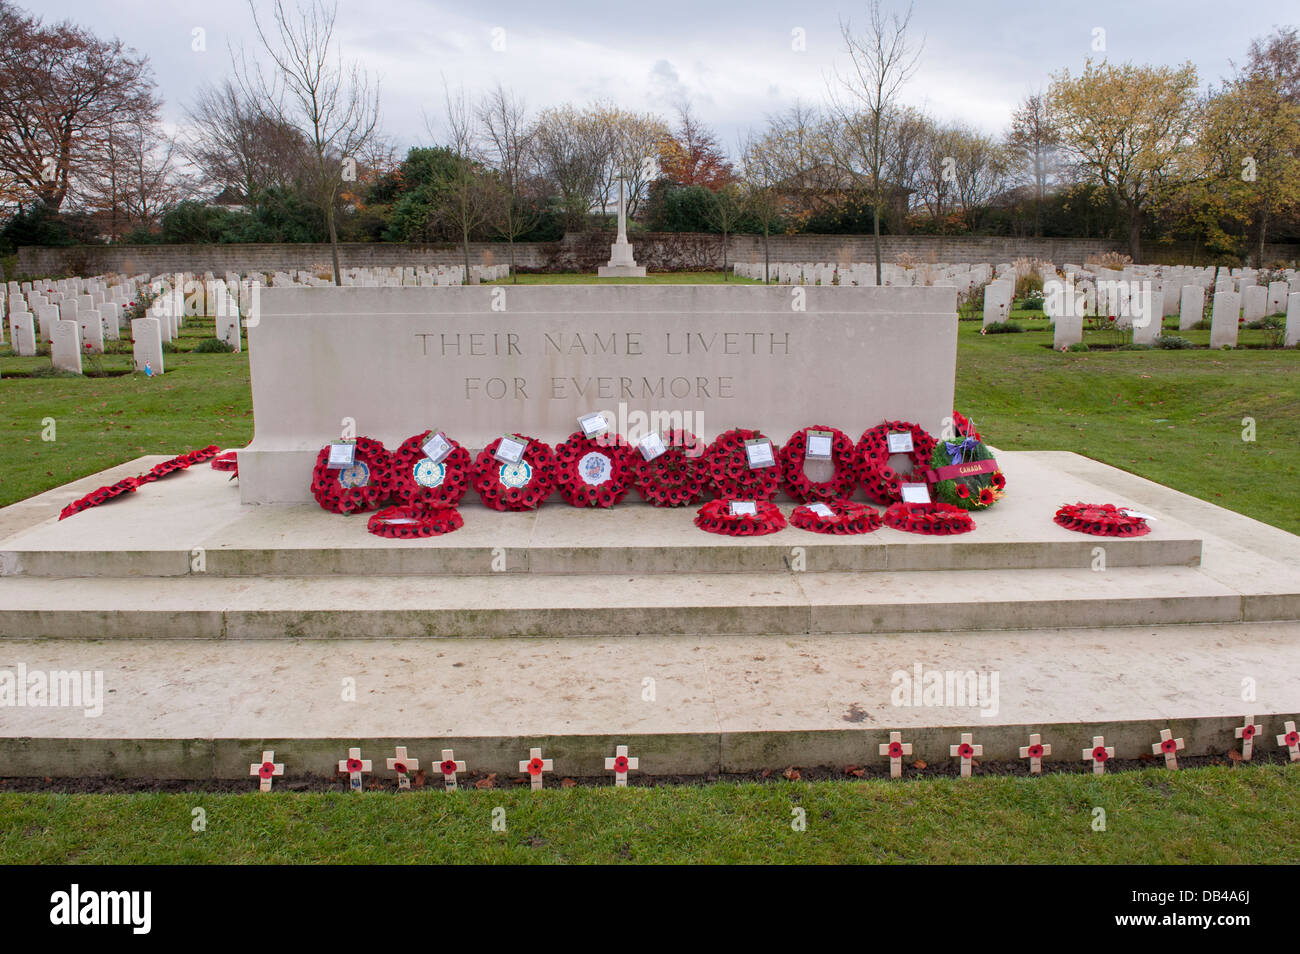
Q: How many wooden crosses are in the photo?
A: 13